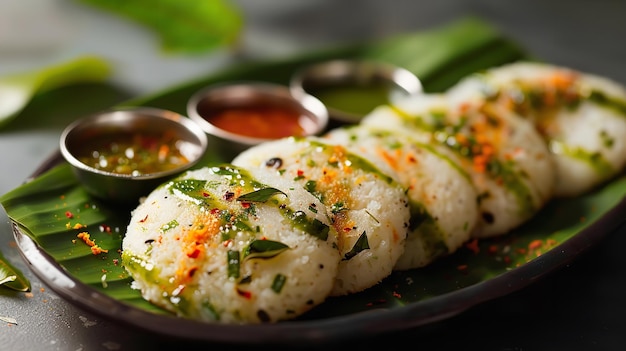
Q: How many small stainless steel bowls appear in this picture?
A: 3